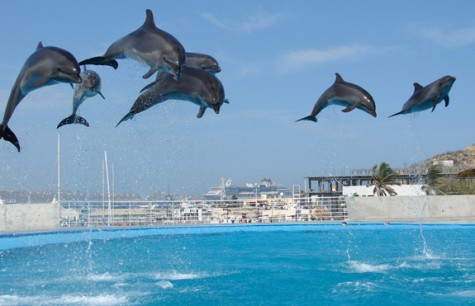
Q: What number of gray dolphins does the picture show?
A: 7